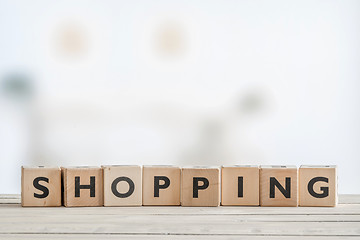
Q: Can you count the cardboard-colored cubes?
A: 8